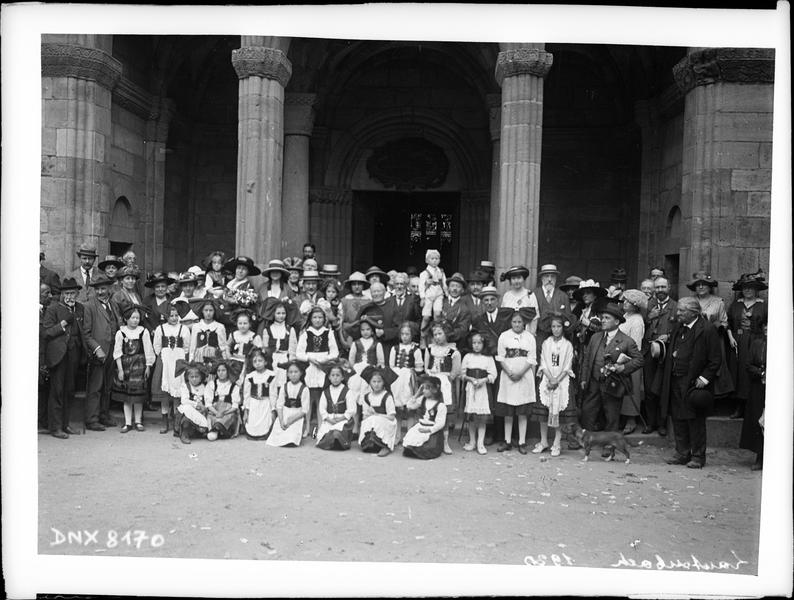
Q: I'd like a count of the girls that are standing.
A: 12